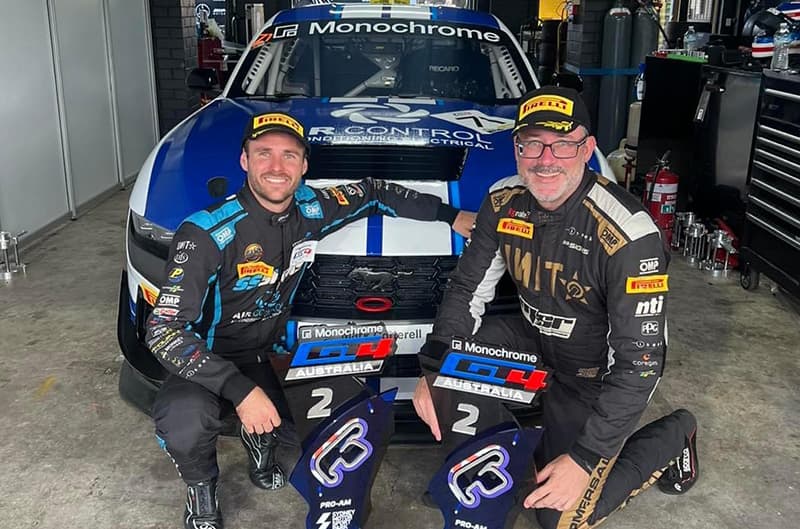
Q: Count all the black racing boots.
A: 3